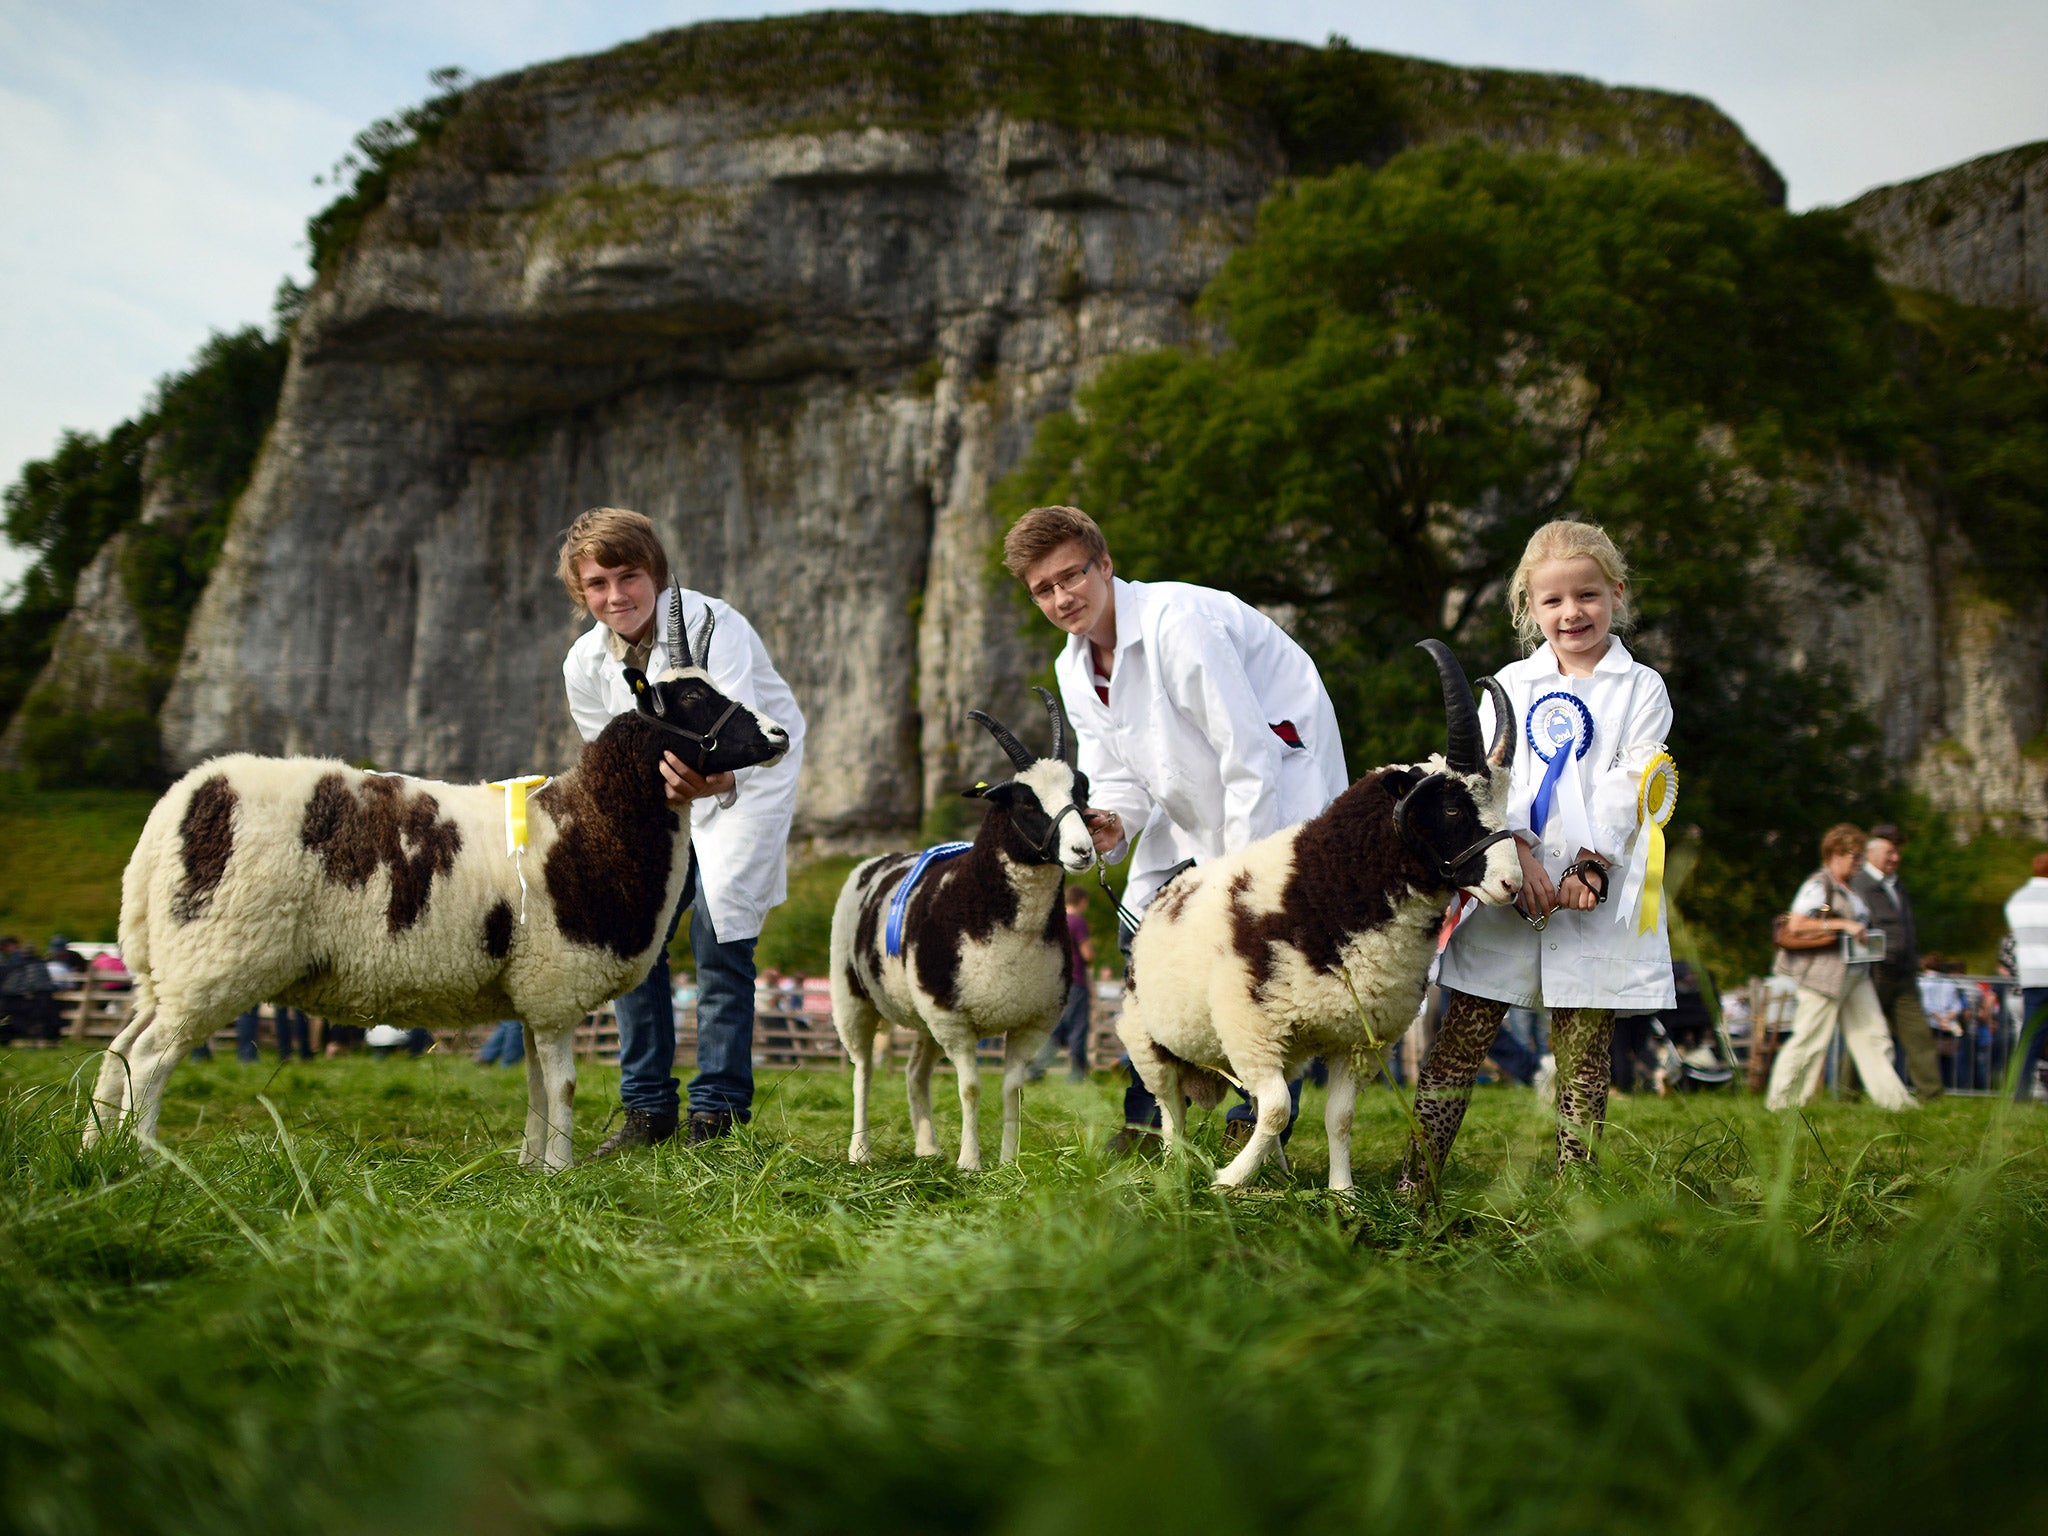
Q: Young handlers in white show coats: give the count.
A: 3